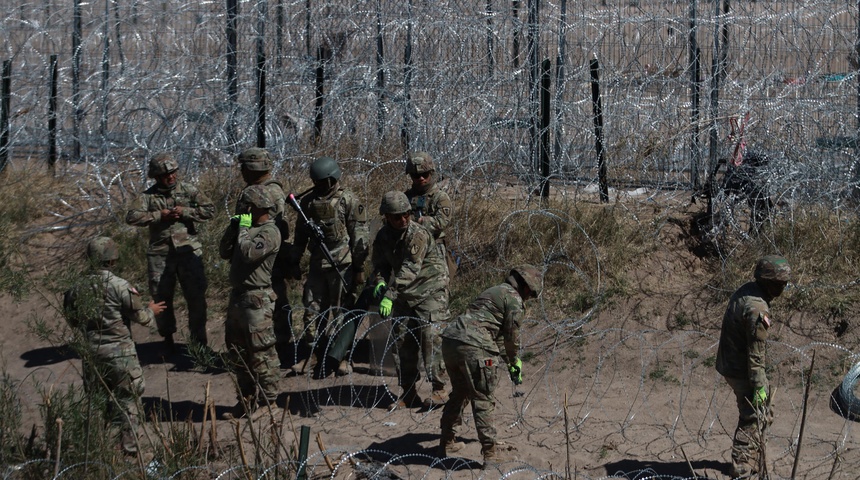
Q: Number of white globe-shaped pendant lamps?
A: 0